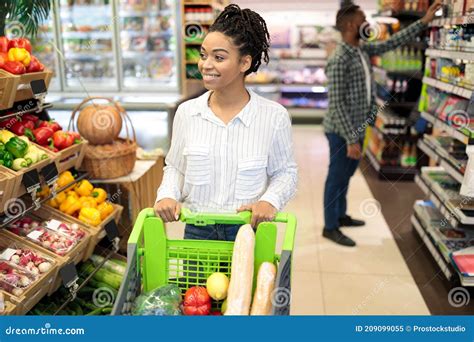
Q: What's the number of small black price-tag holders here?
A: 5